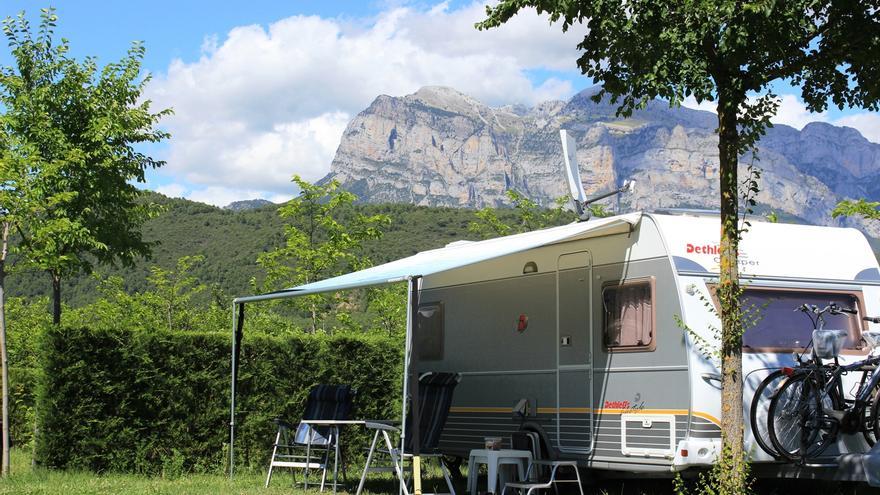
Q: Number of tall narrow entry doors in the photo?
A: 1